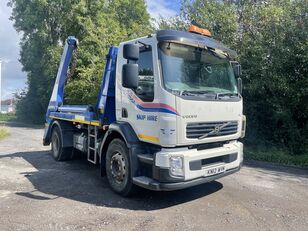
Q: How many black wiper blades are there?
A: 2